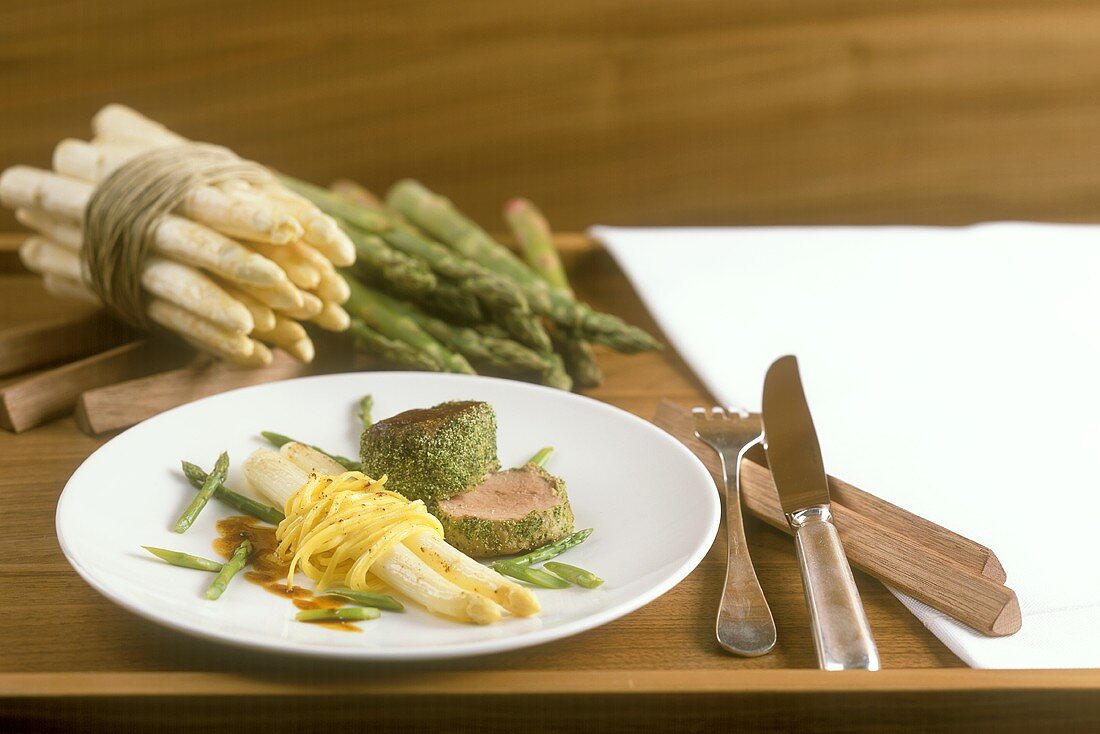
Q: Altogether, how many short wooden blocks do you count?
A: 5